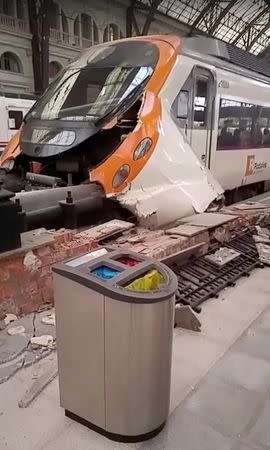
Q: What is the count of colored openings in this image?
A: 3